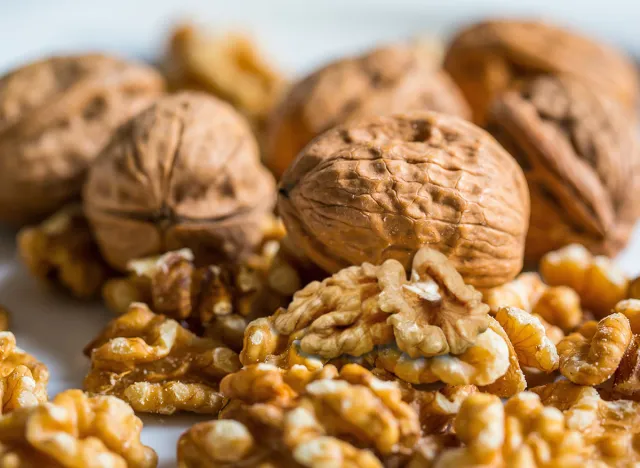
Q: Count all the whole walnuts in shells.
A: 6